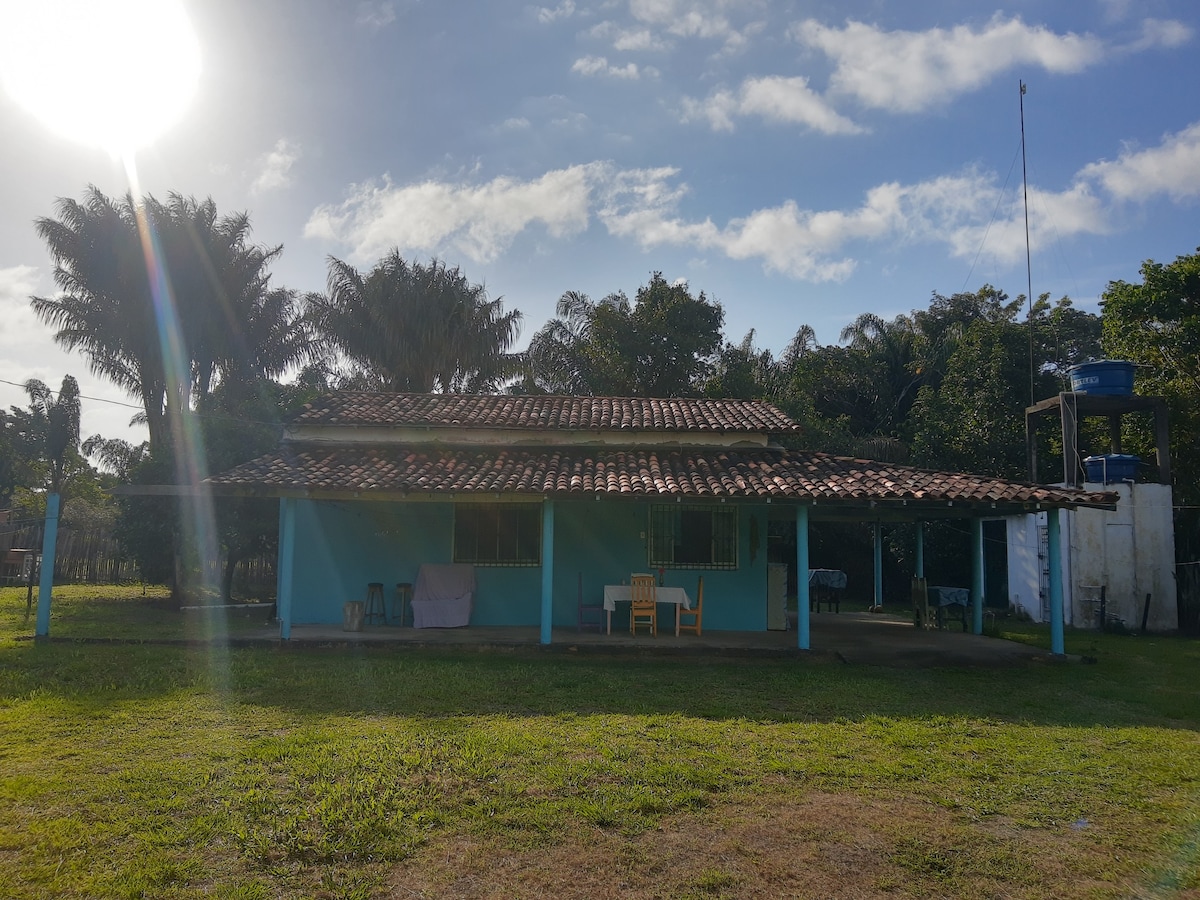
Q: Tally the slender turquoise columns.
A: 8